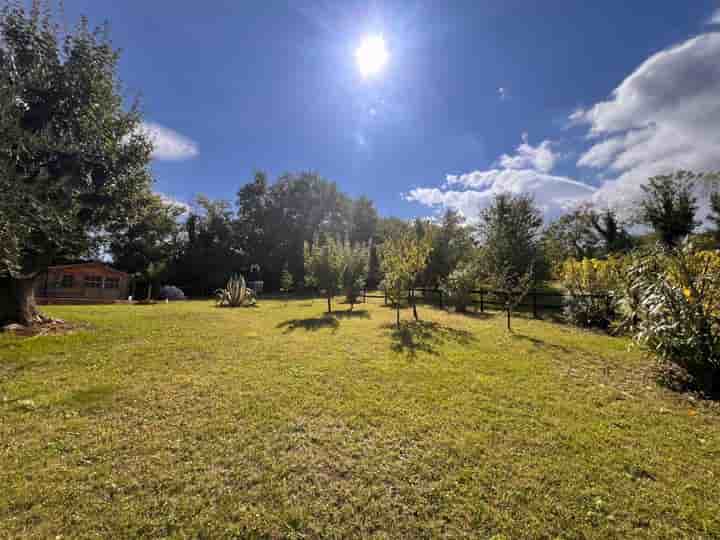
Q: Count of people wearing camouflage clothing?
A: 0